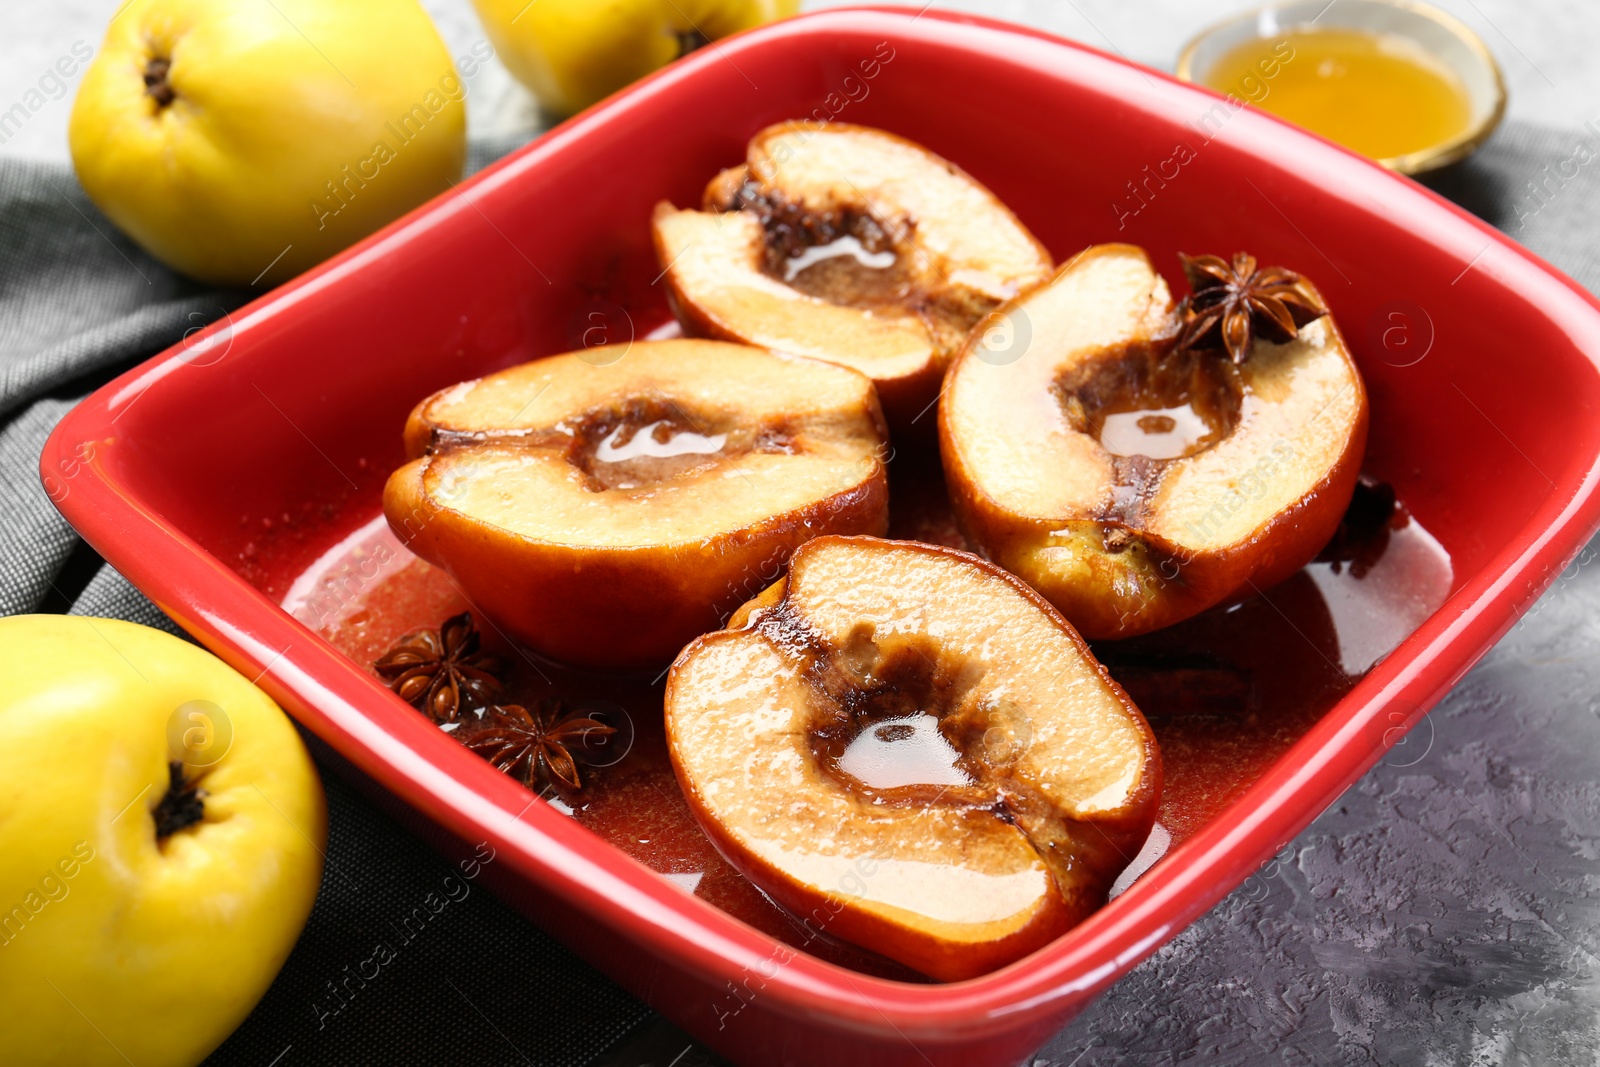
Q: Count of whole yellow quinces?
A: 3